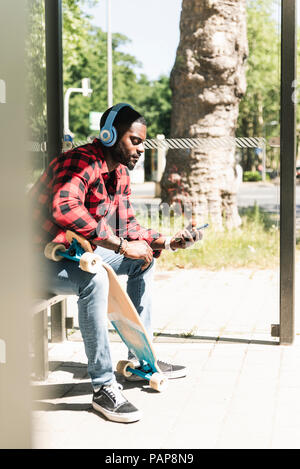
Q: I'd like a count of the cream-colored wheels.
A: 4